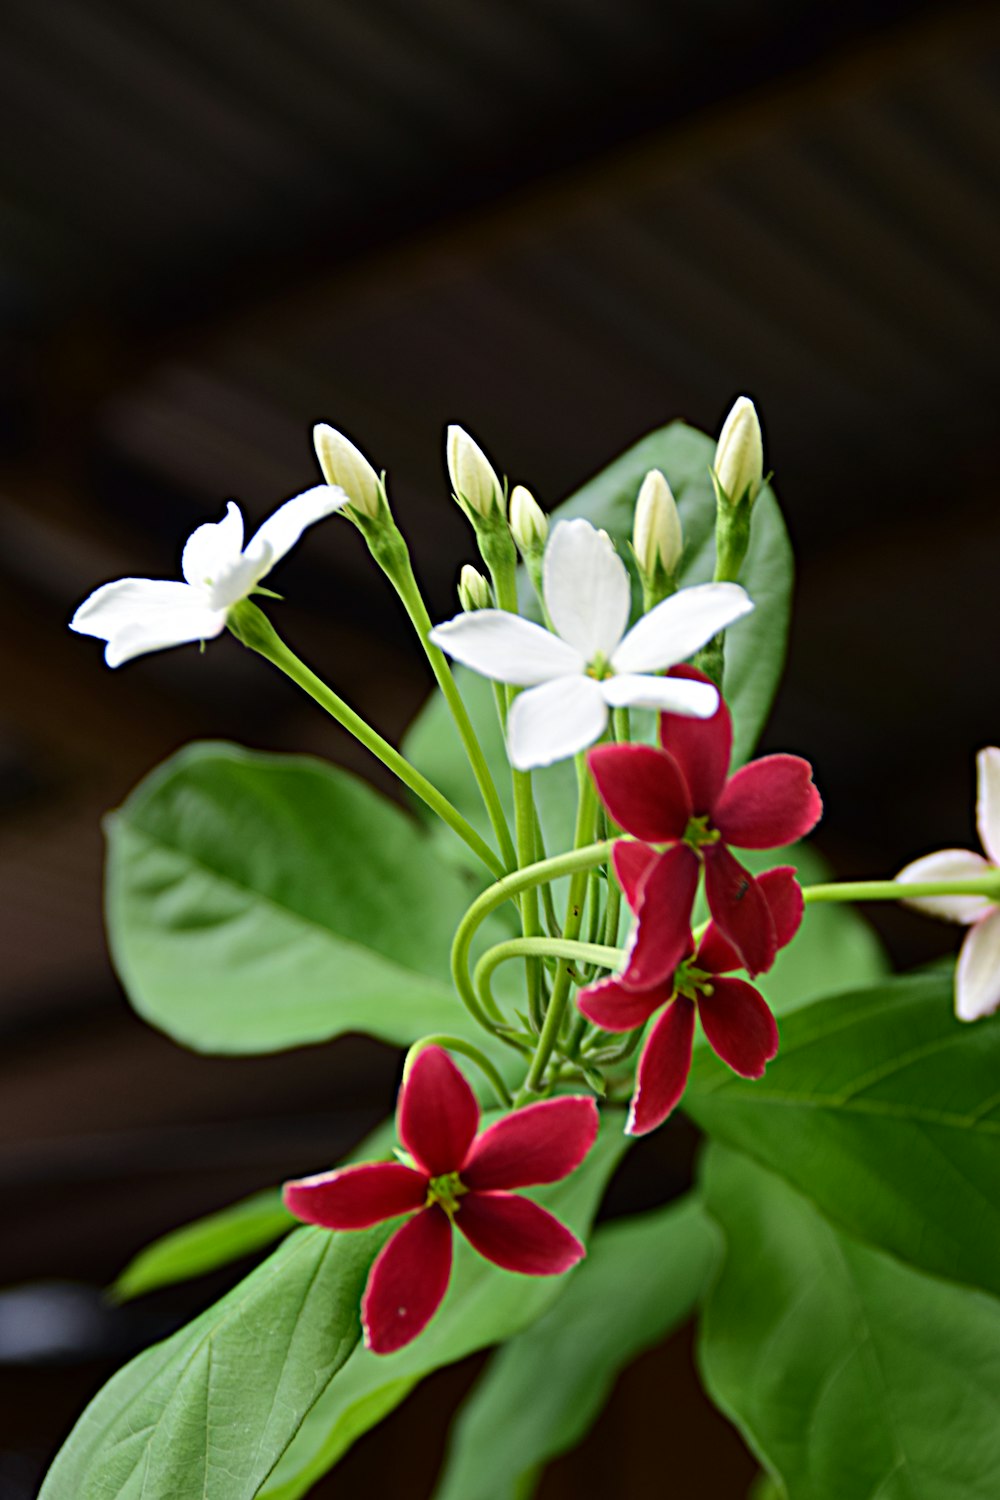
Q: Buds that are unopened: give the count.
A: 6